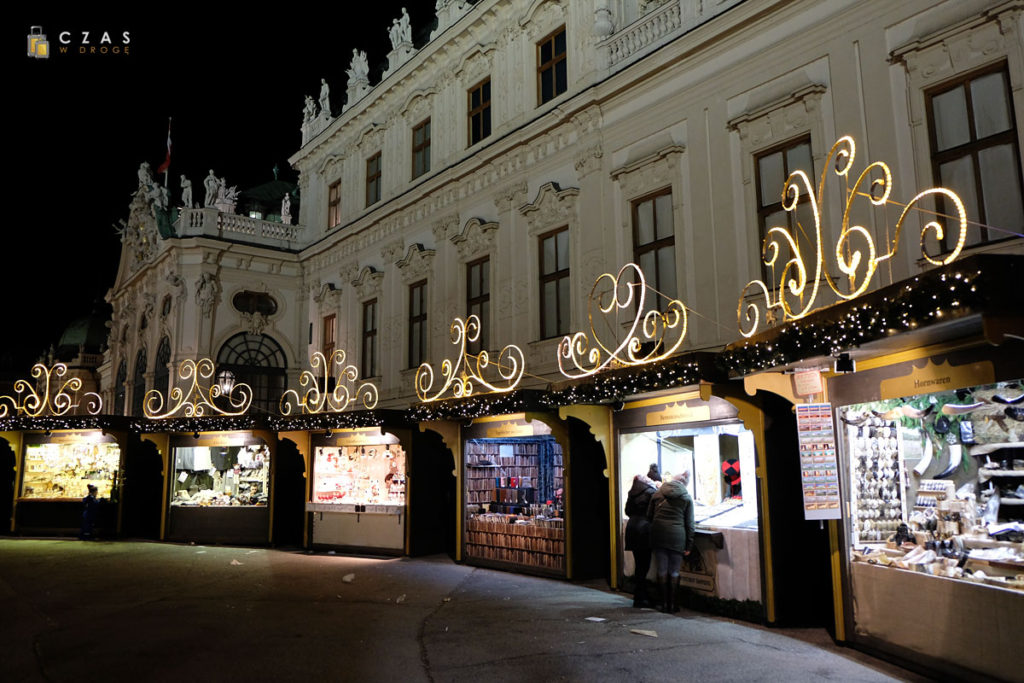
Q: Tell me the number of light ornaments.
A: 6